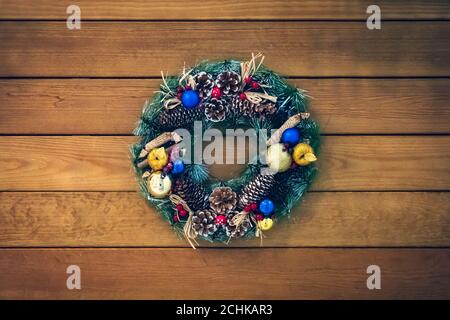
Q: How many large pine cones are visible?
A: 4